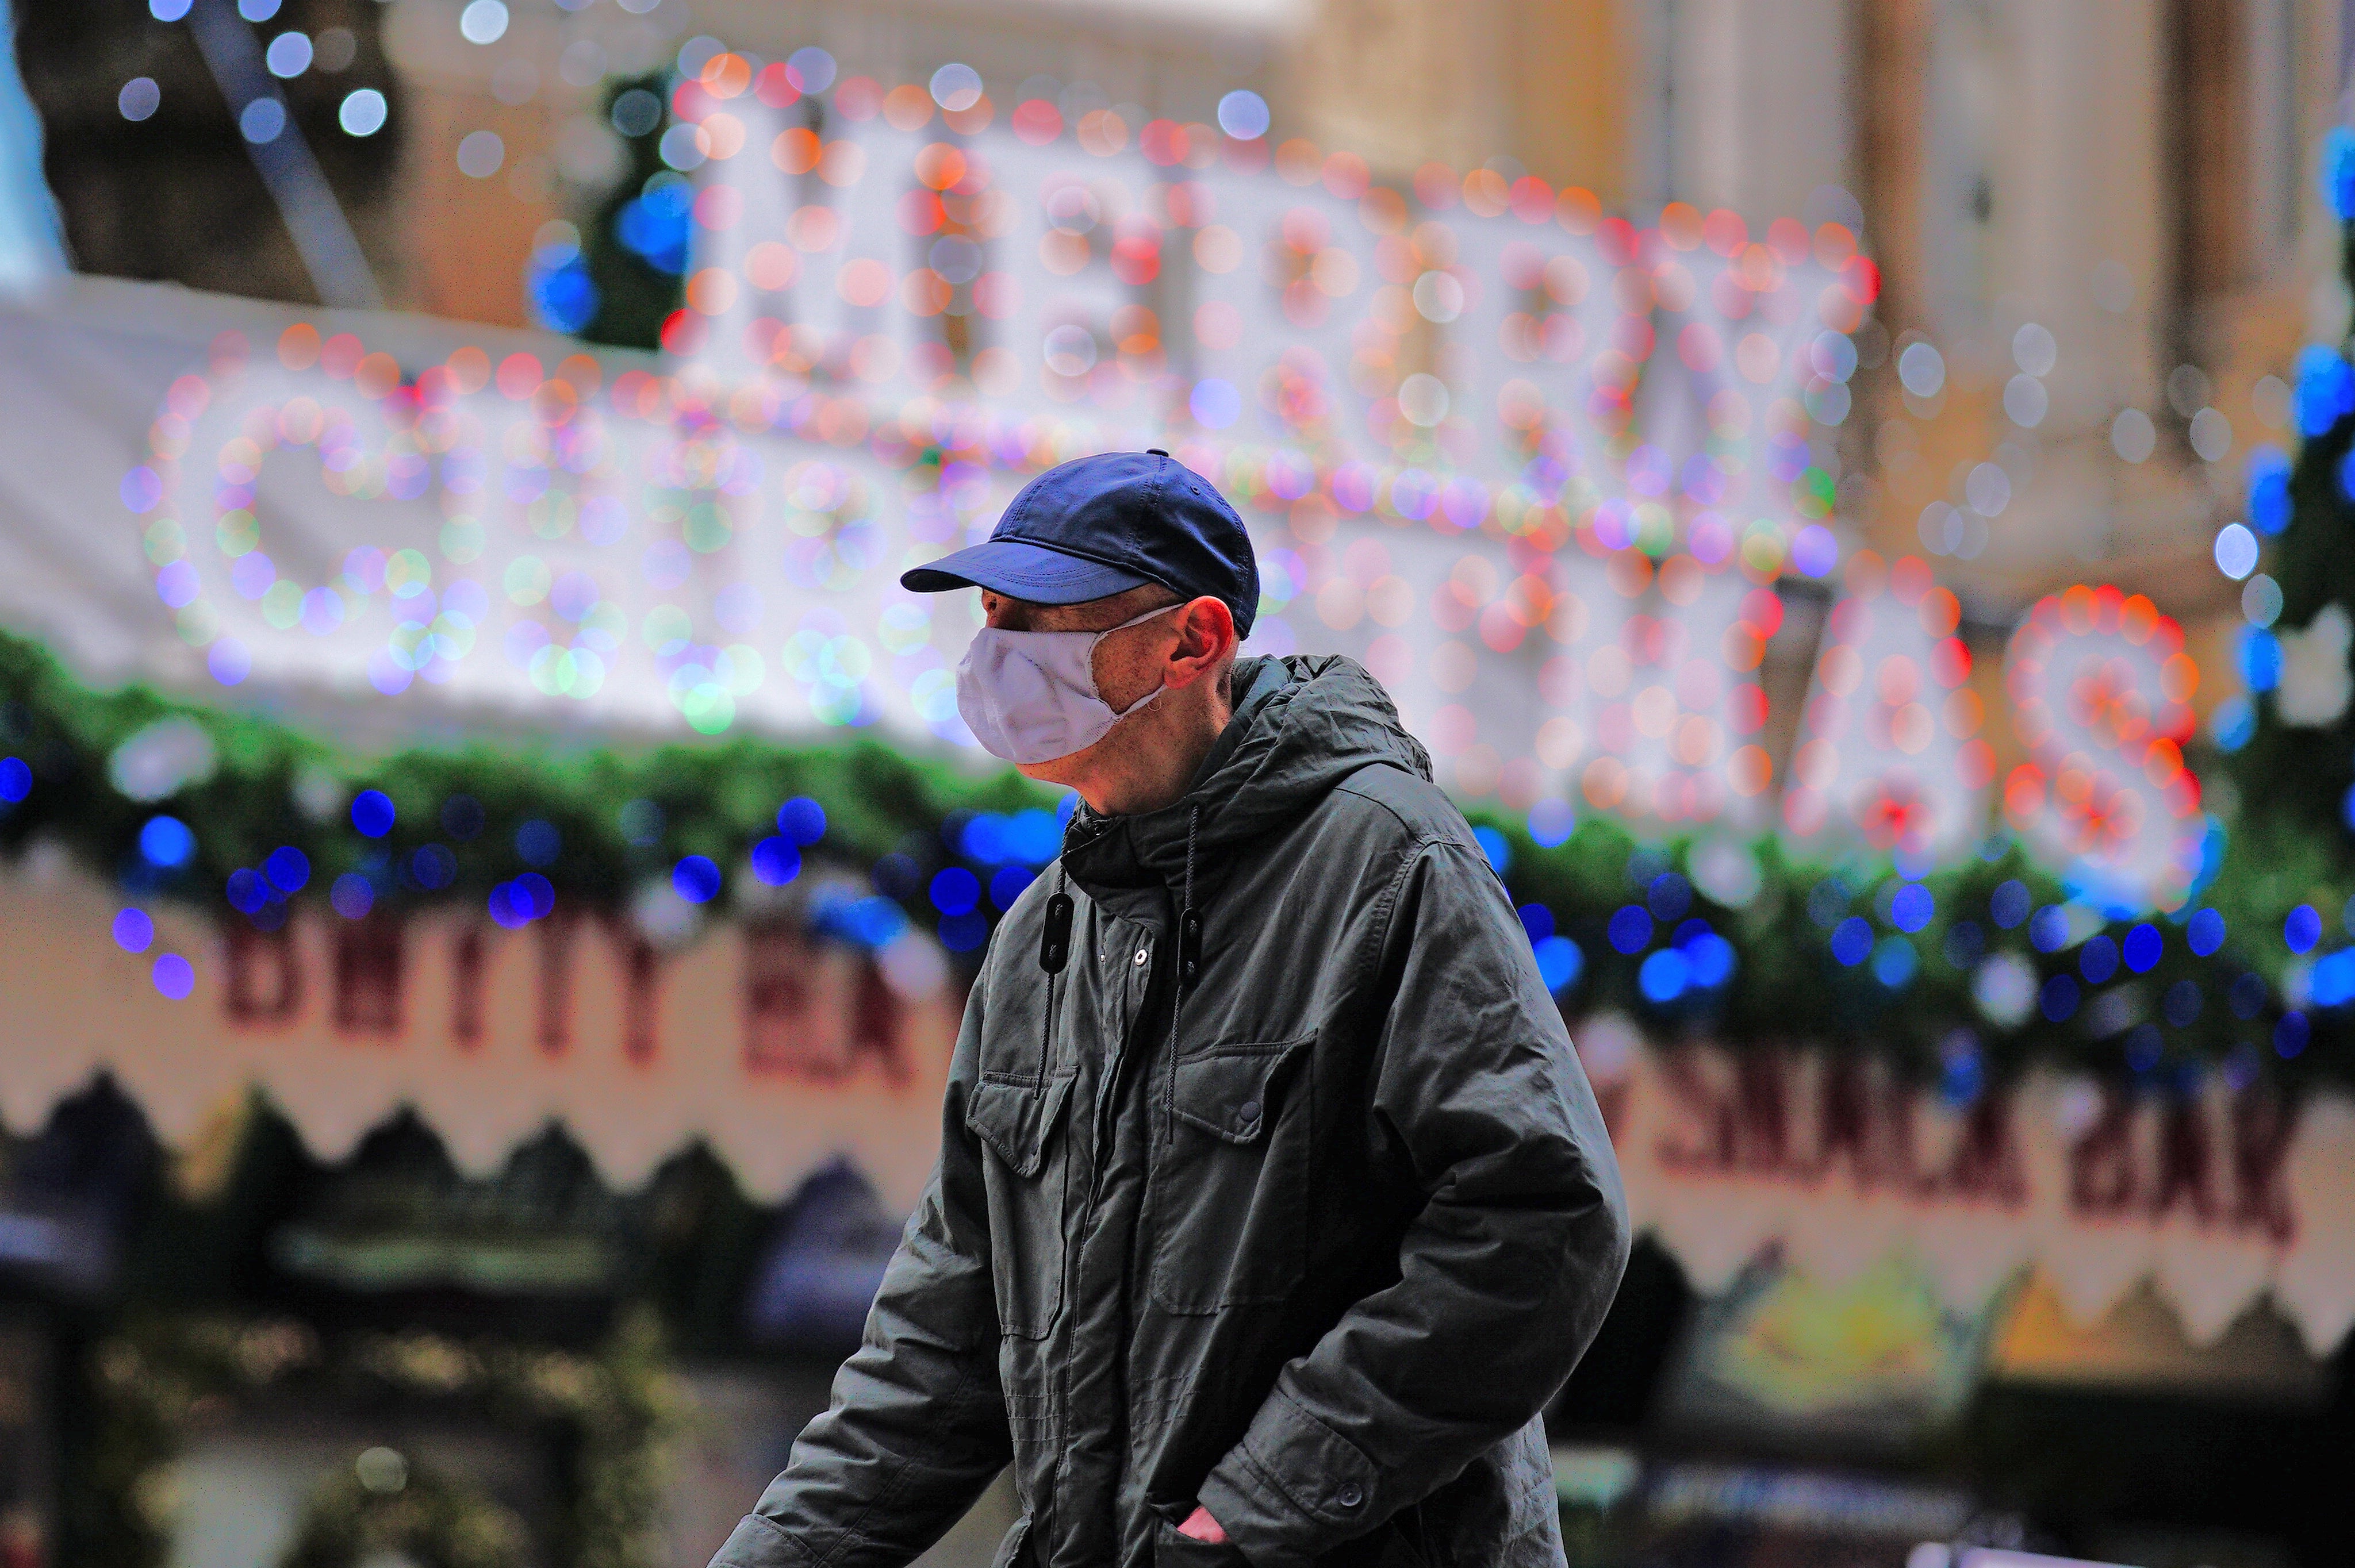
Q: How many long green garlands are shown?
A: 1